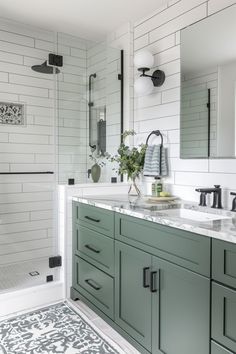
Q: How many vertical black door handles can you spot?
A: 2